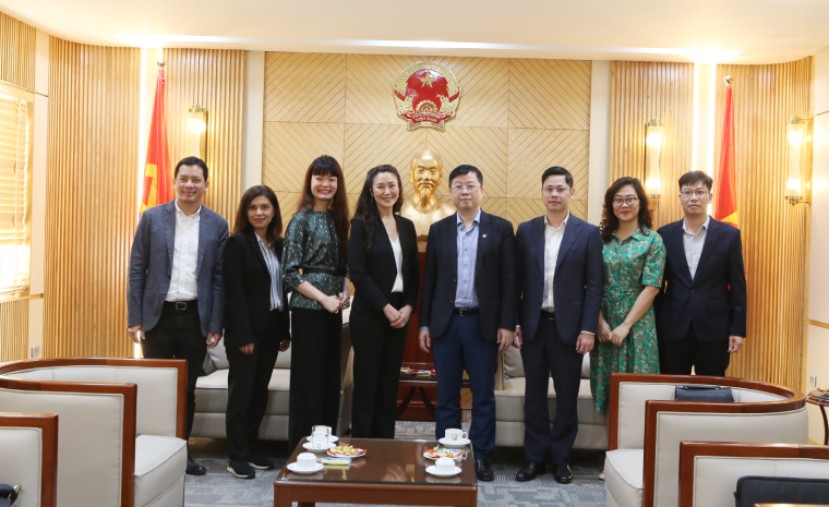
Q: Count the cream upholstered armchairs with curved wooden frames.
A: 4